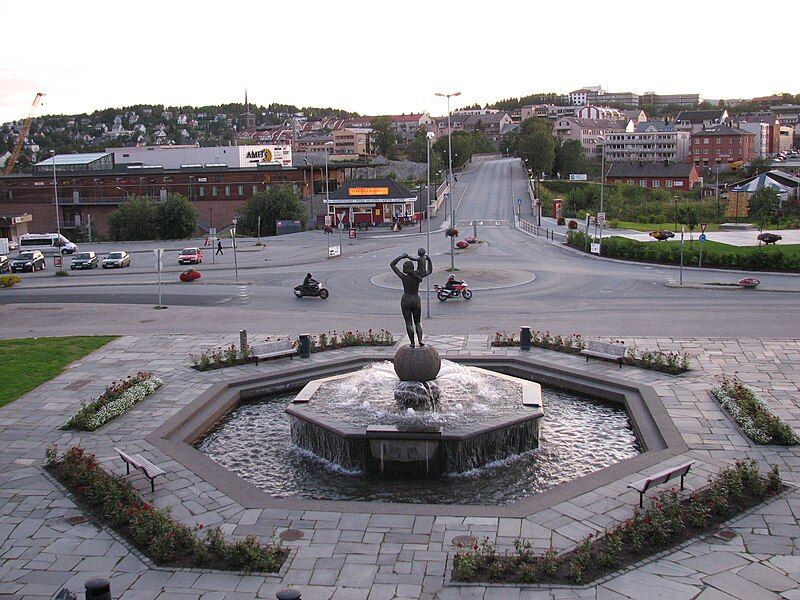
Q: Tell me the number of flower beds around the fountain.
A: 6